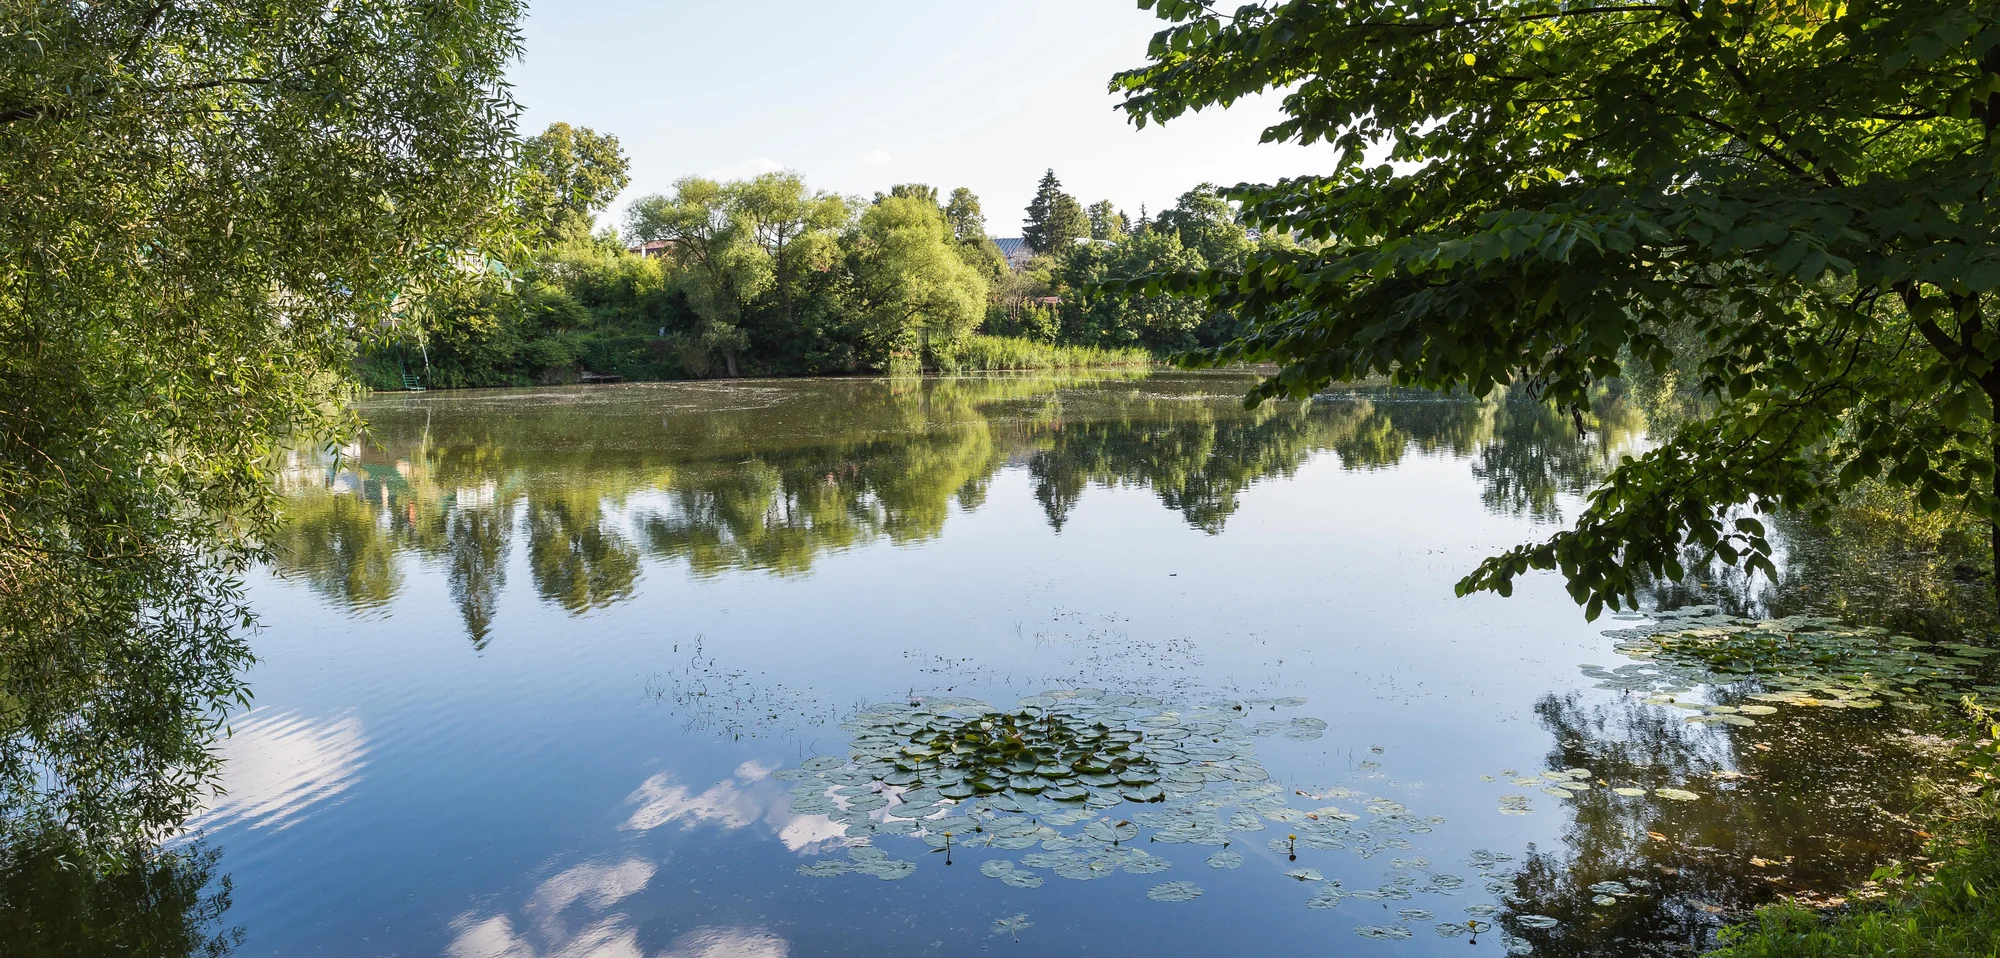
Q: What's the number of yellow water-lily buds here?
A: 4